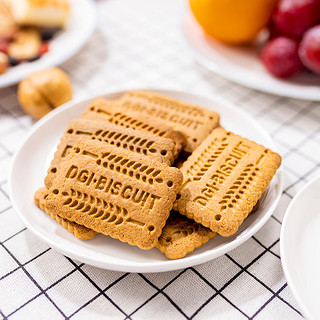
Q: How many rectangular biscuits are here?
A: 7